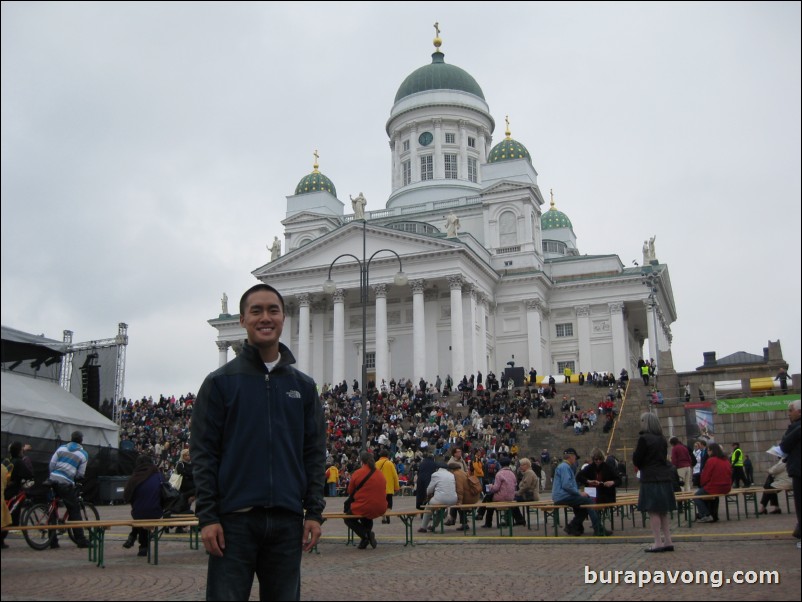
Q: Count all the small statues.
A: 6